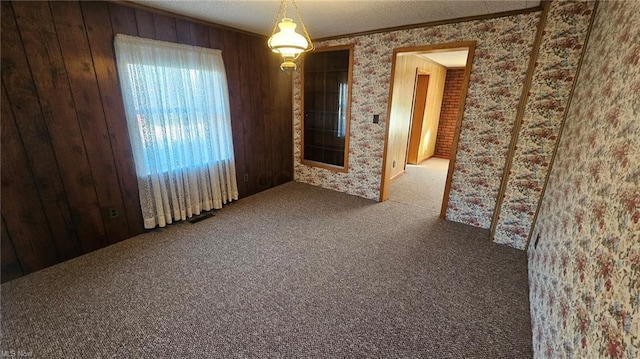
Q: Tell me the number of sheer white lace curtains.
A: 1